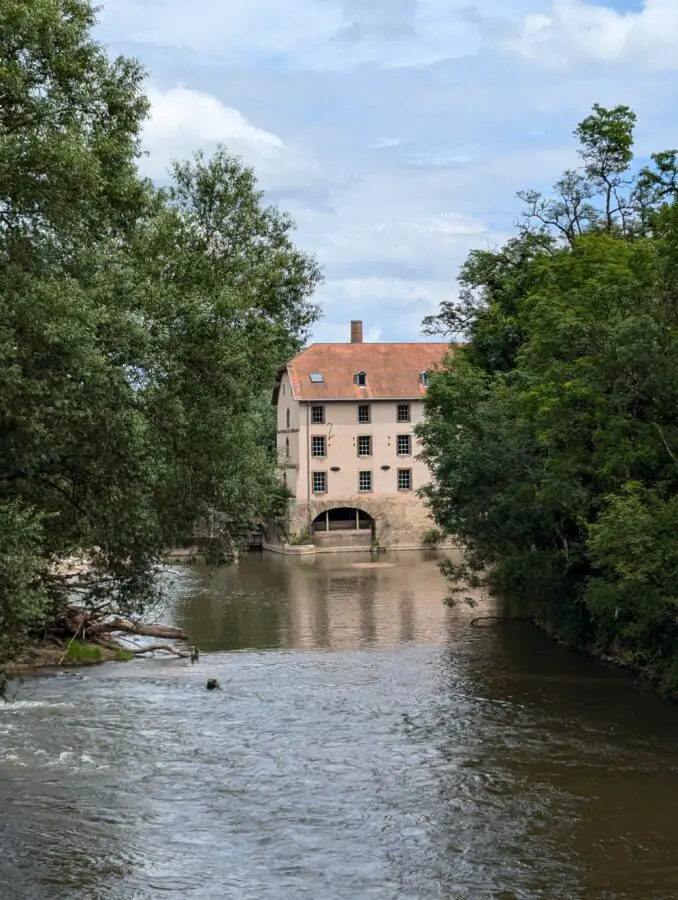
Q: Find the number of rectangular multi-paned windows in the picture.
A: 9